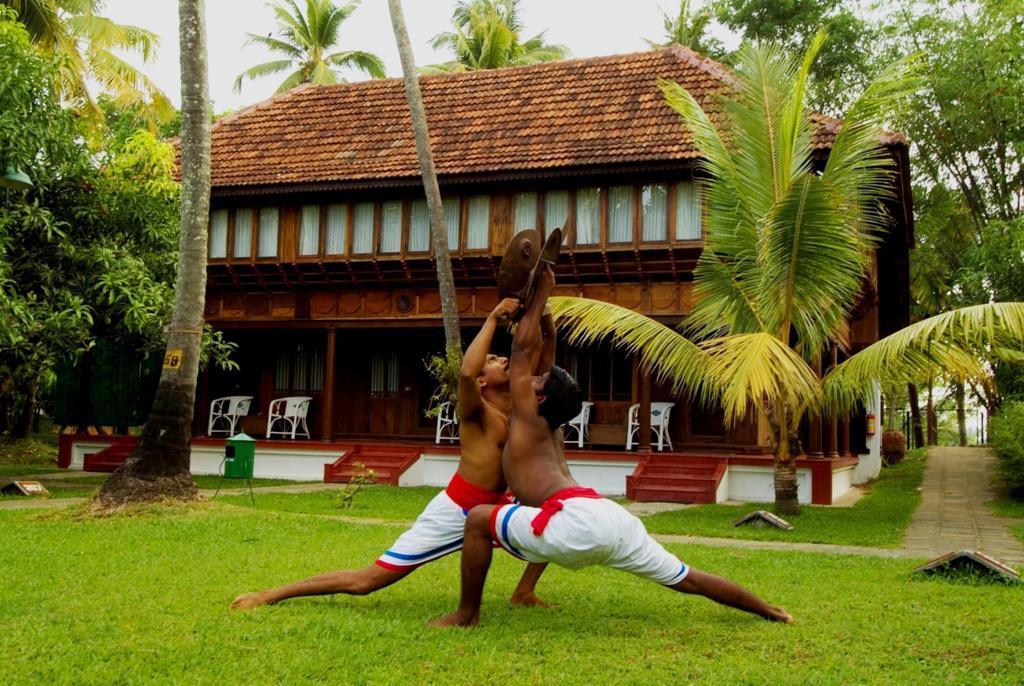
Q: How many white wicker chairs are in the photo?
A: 5